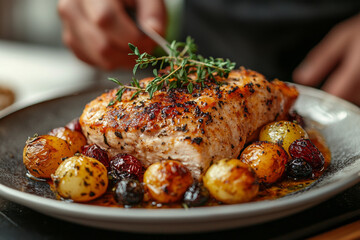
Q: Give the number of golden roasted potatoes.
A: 7